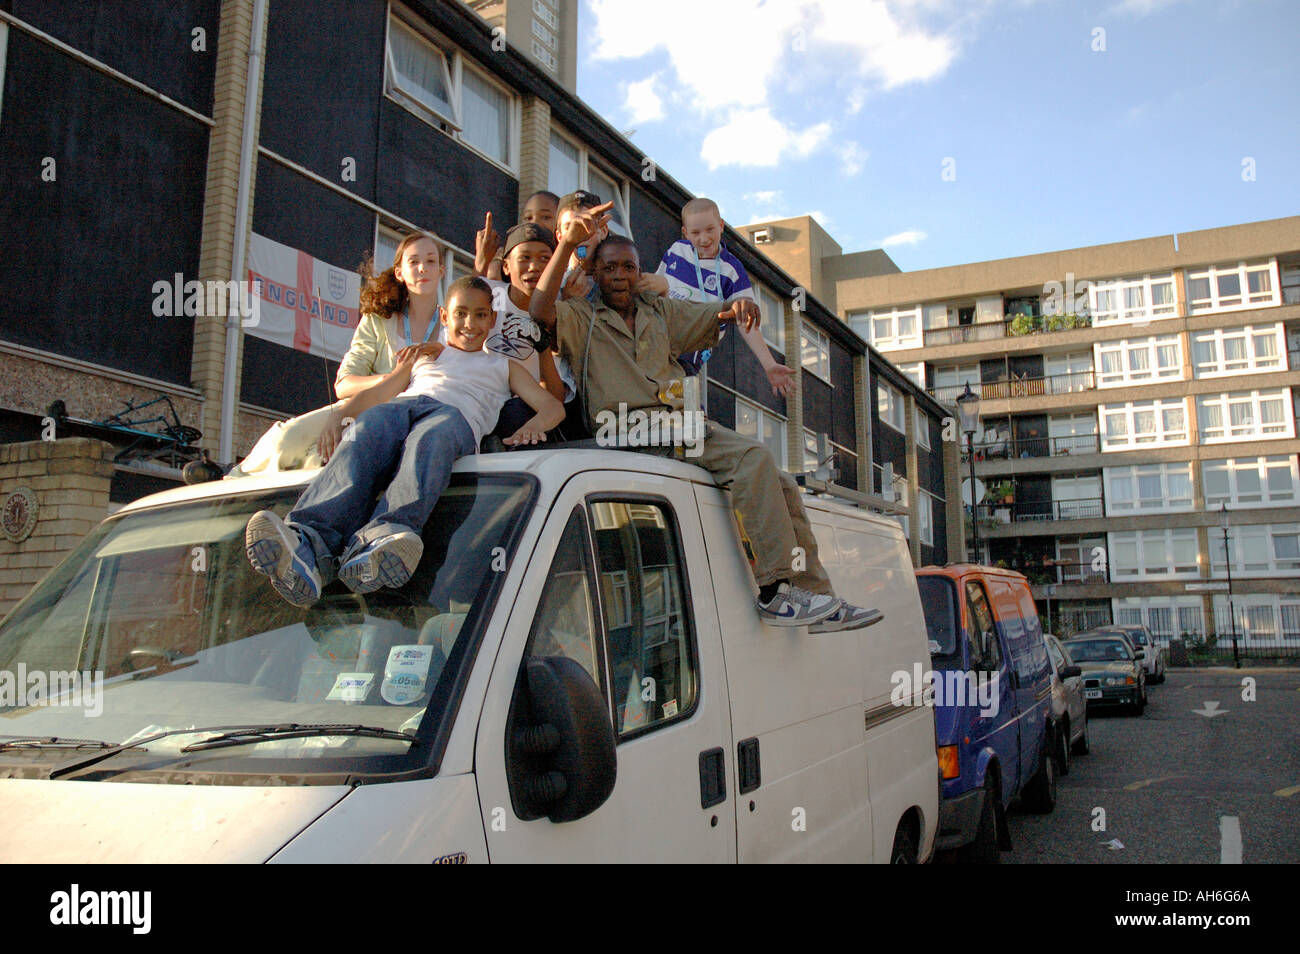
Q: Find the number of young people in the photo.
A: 7